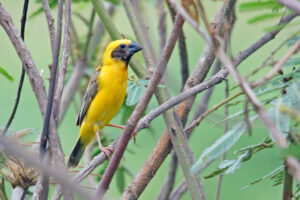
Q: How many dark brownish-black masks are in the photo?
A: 1